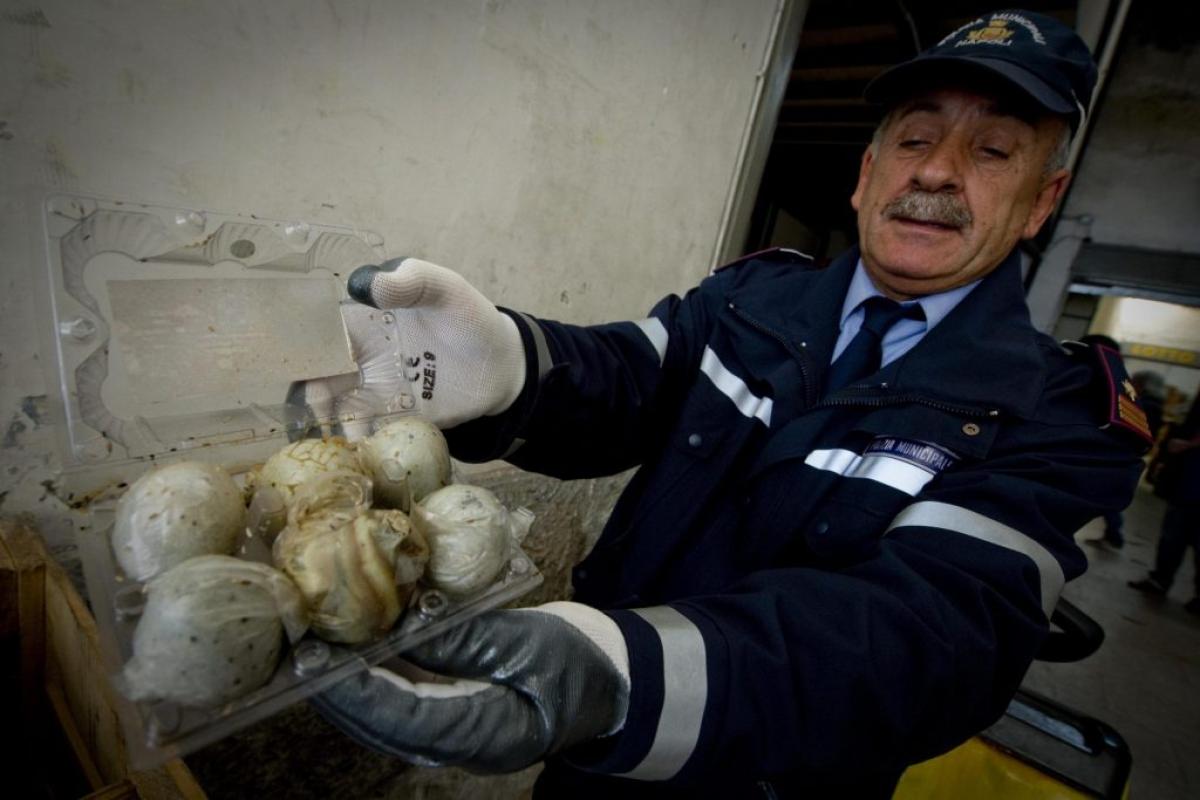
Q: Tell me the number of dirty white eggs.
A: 6